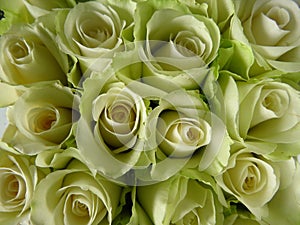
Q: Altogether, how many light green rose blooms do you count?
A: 12